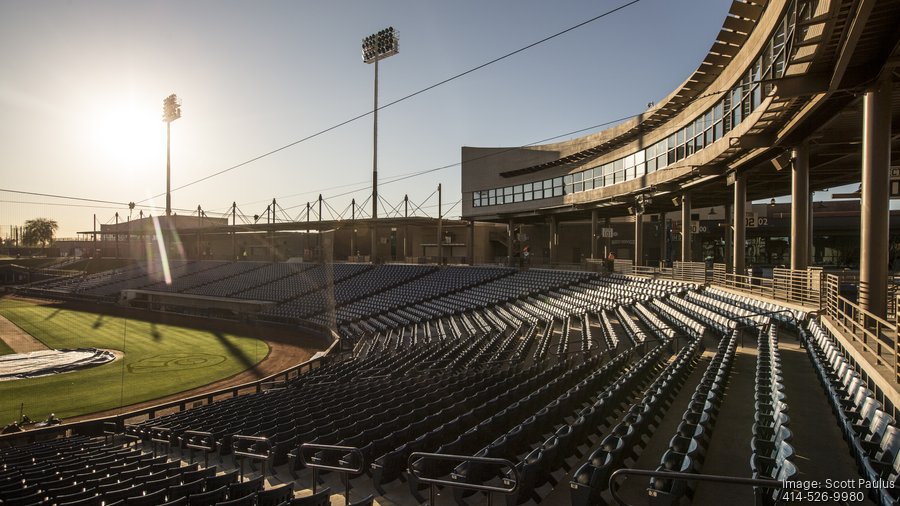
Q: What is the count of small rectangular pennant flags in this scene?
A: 0